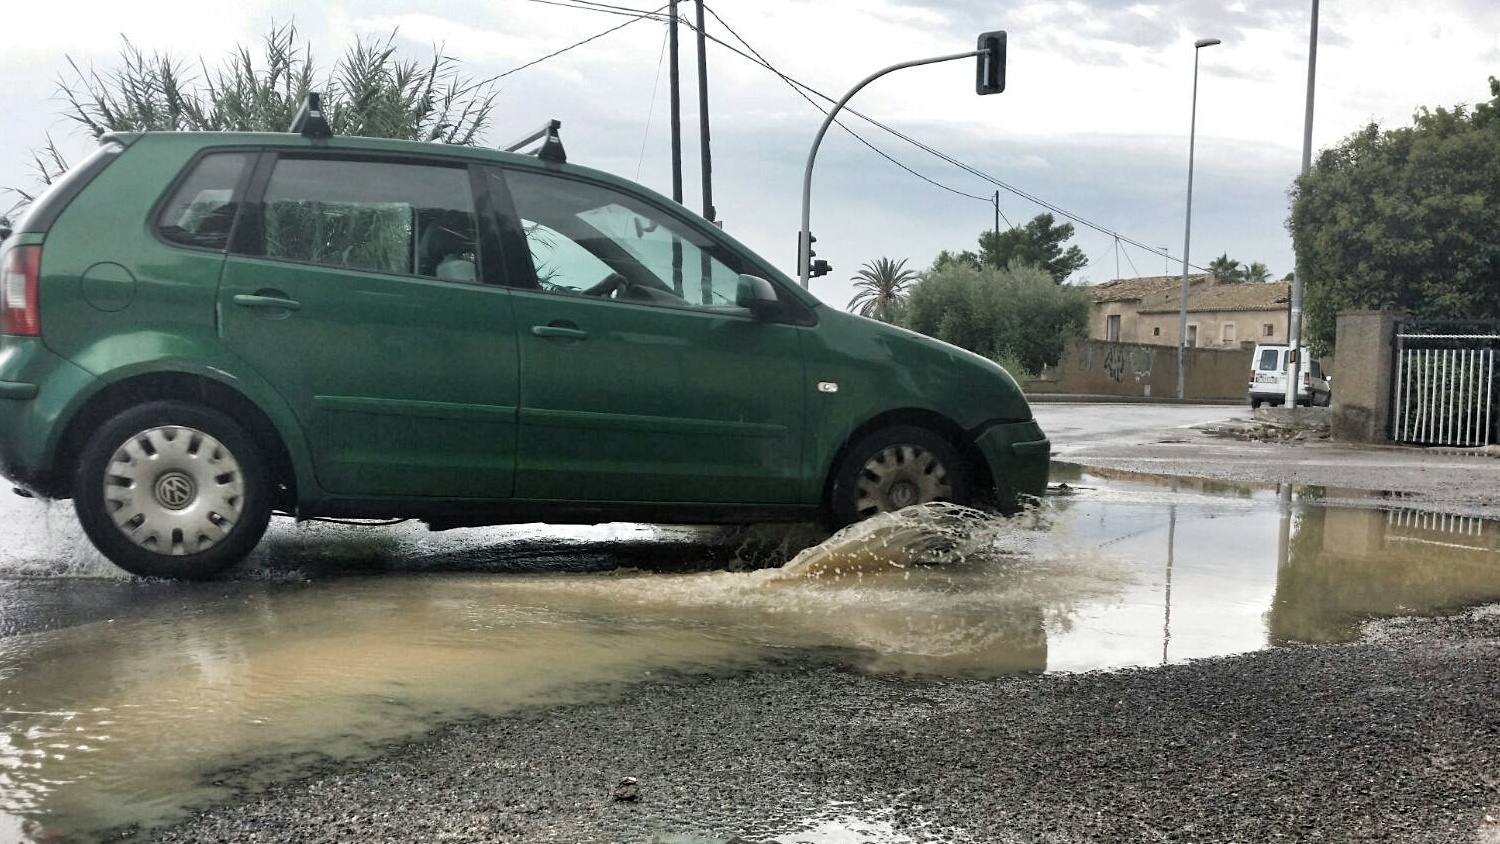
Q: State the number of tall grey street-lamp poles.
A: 2